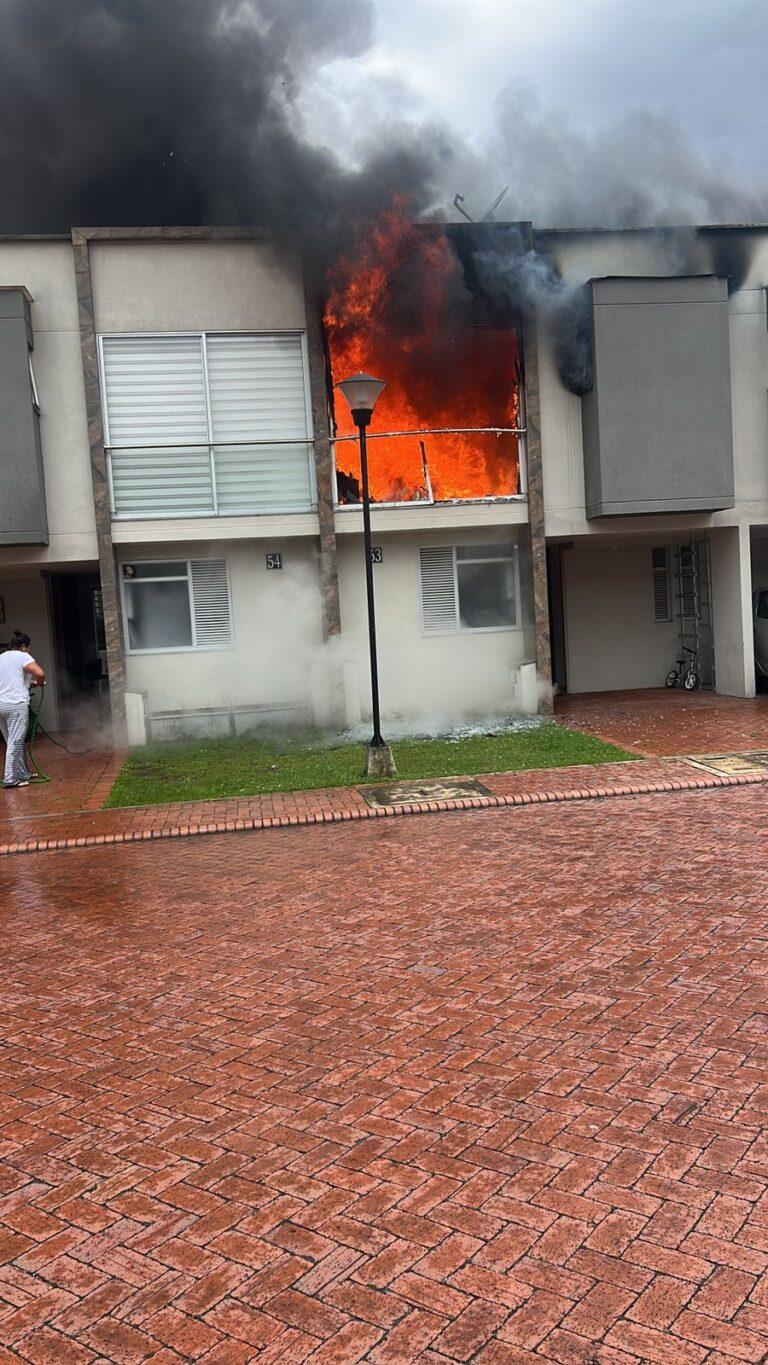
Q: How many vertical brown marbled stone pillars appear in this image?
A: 3